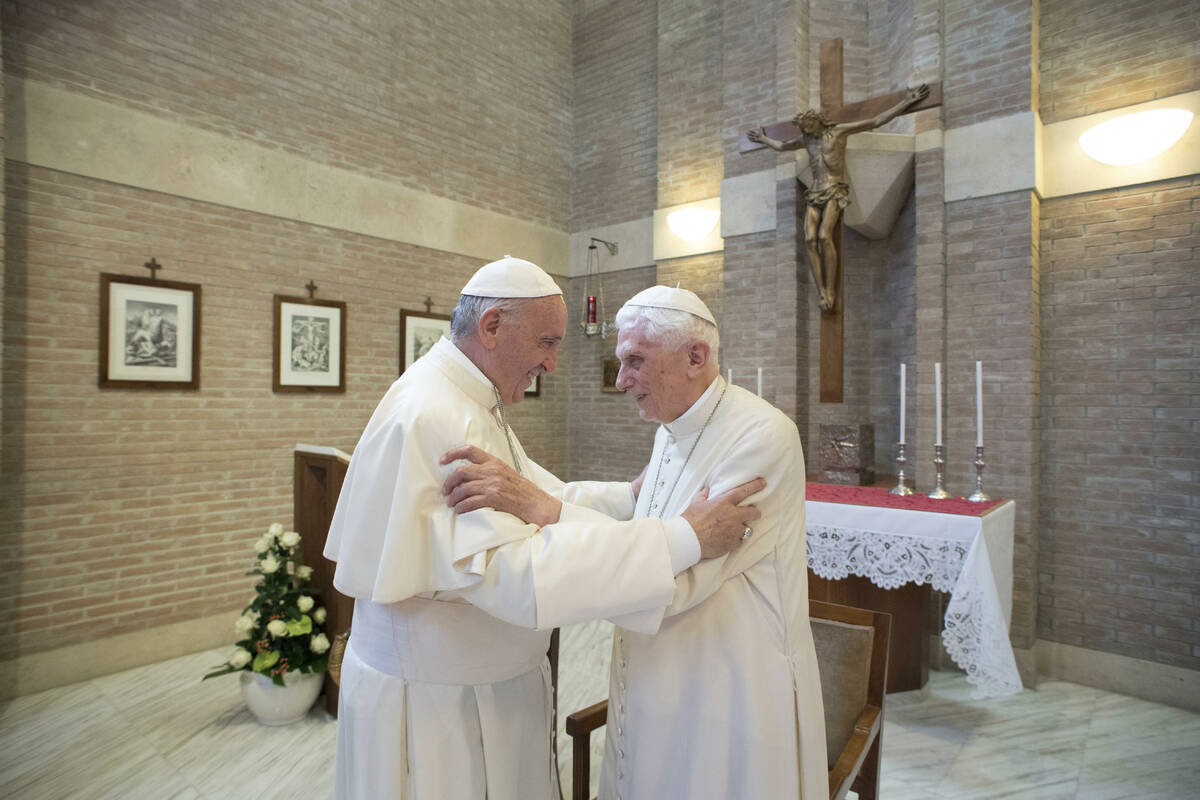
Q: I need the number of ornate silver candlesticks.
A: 3